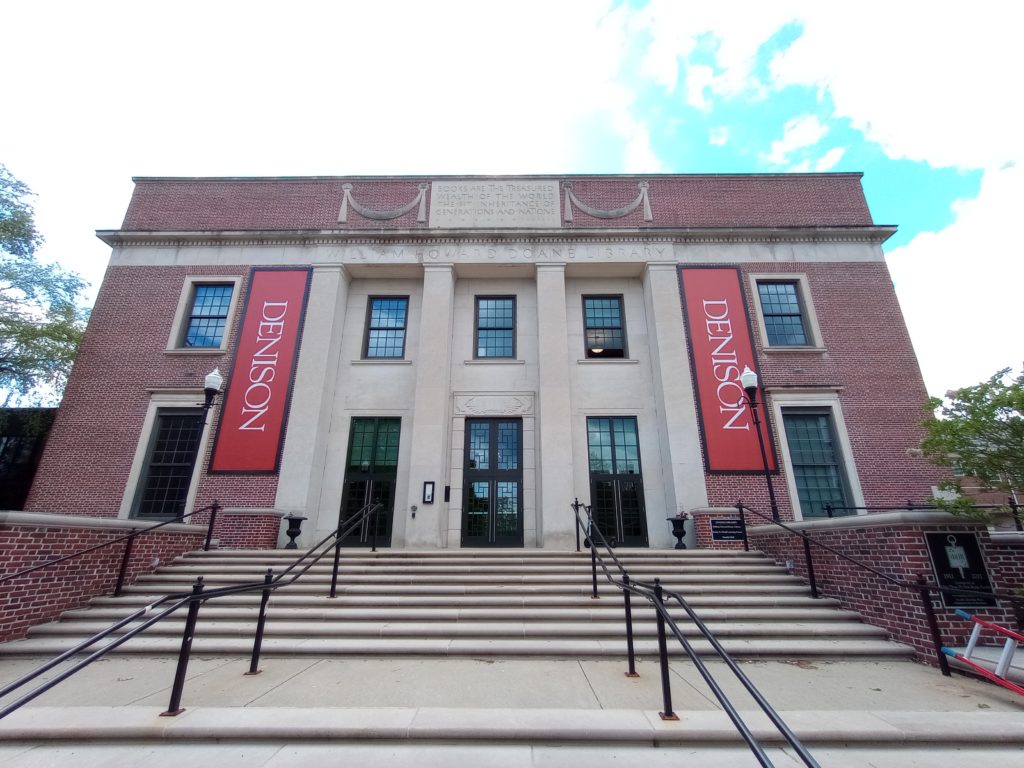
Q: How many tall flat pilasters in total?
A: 4